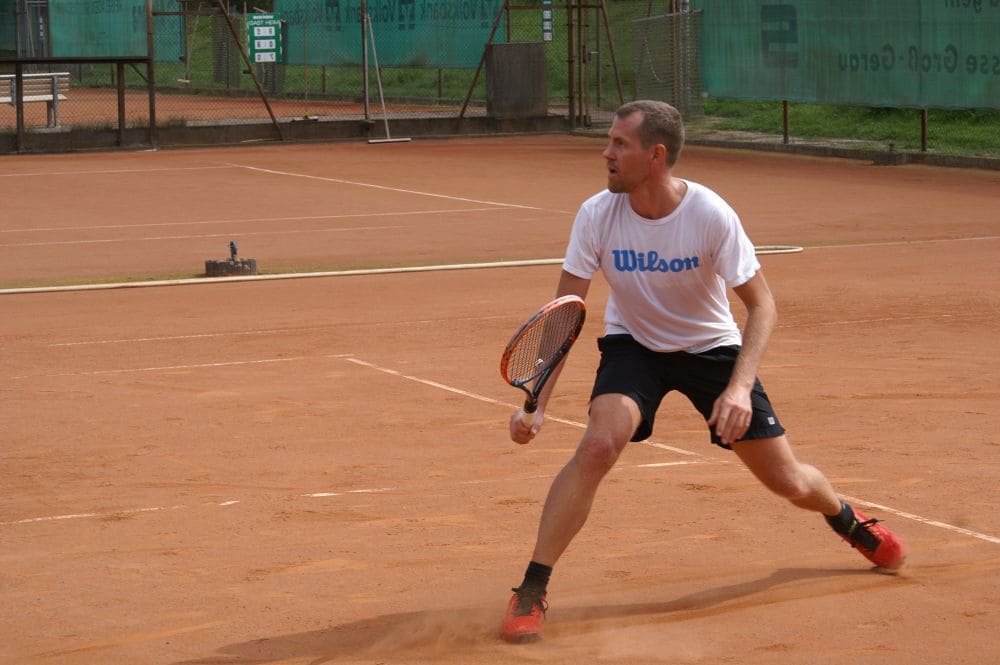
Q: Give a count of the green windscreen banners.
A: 3